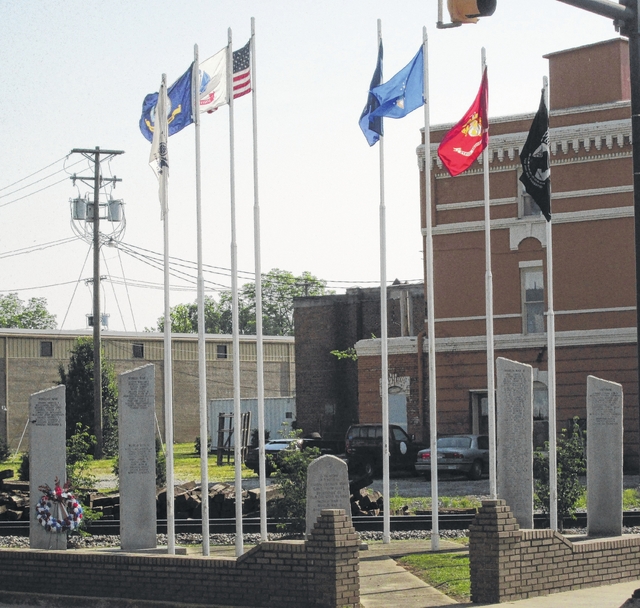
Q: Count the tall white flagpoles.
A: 8